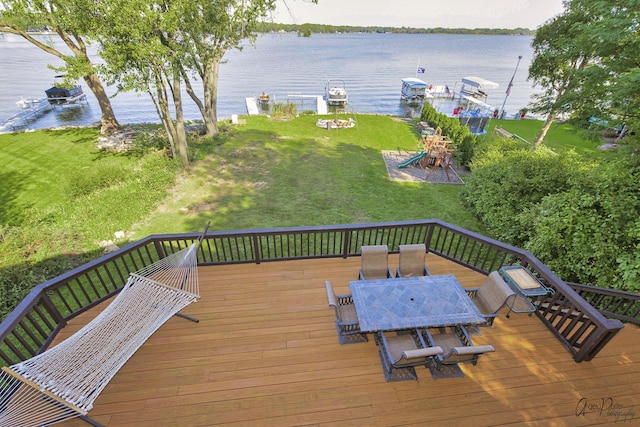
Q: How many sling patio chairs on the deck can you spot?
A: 6